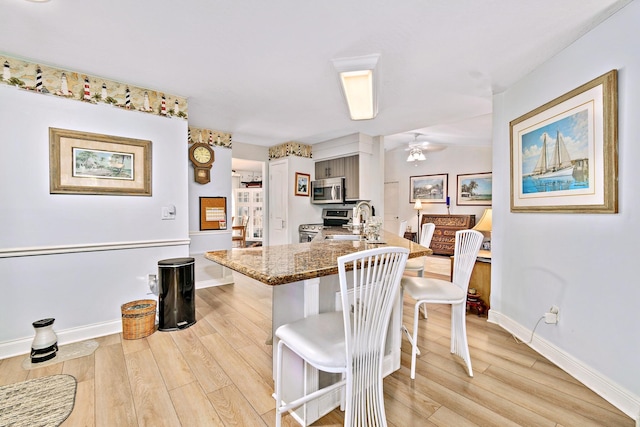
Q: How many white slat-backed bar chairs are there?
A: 4